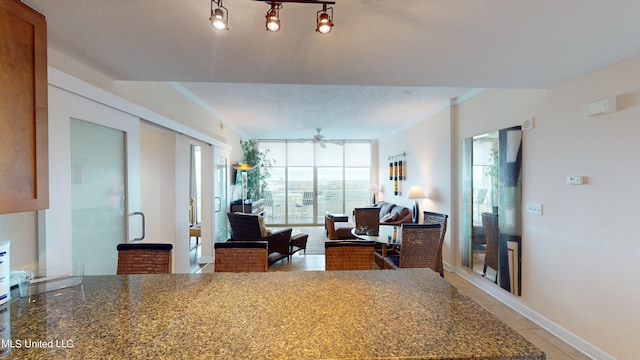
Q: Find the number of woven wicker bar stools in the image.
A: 3